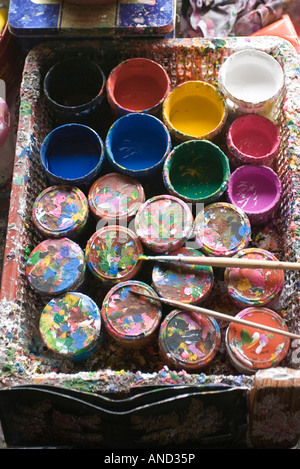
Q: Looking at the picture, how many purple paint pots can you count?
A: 1